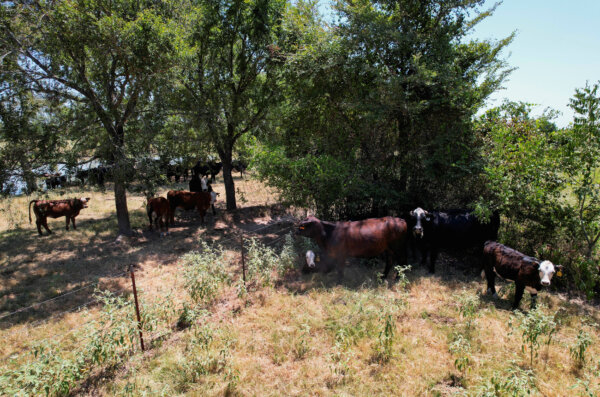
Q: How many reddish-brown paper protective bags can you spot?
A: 0